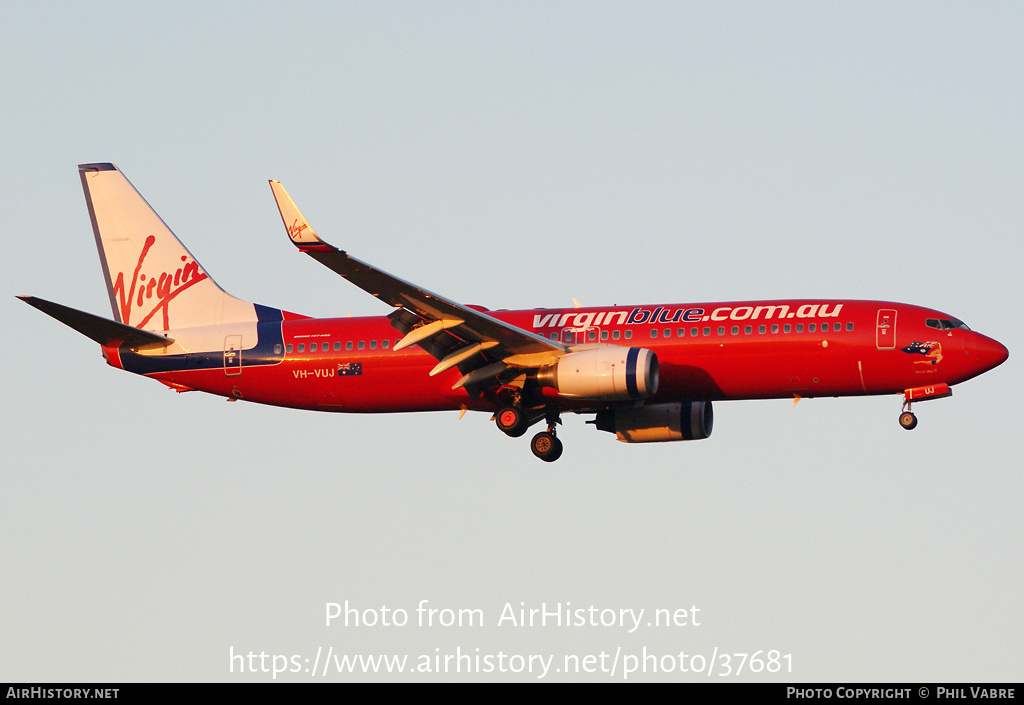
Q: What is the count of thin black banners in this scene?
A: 1